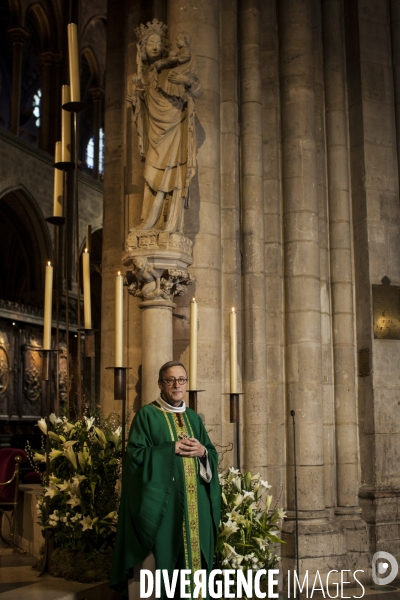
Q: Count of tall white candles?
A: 8